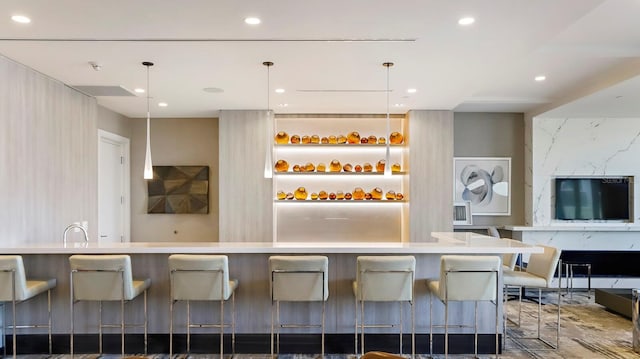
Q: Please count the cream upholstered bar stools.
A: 8